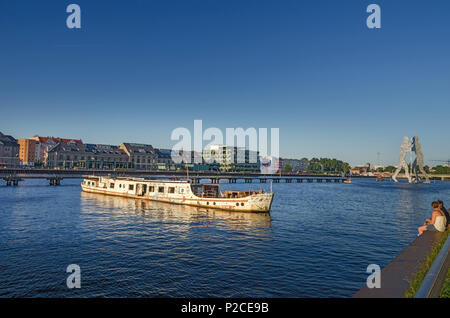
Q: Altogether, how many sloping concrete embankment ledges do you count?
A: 1